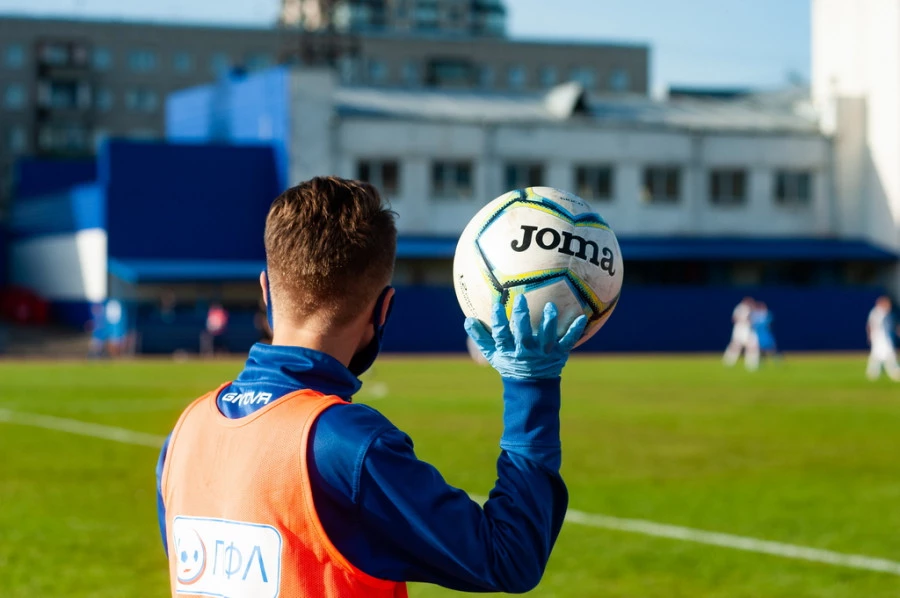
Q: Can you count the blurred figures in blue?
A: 3